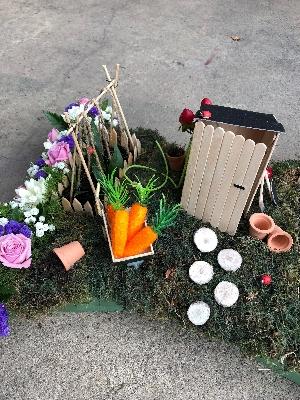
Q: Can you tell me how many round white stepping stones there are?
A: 5